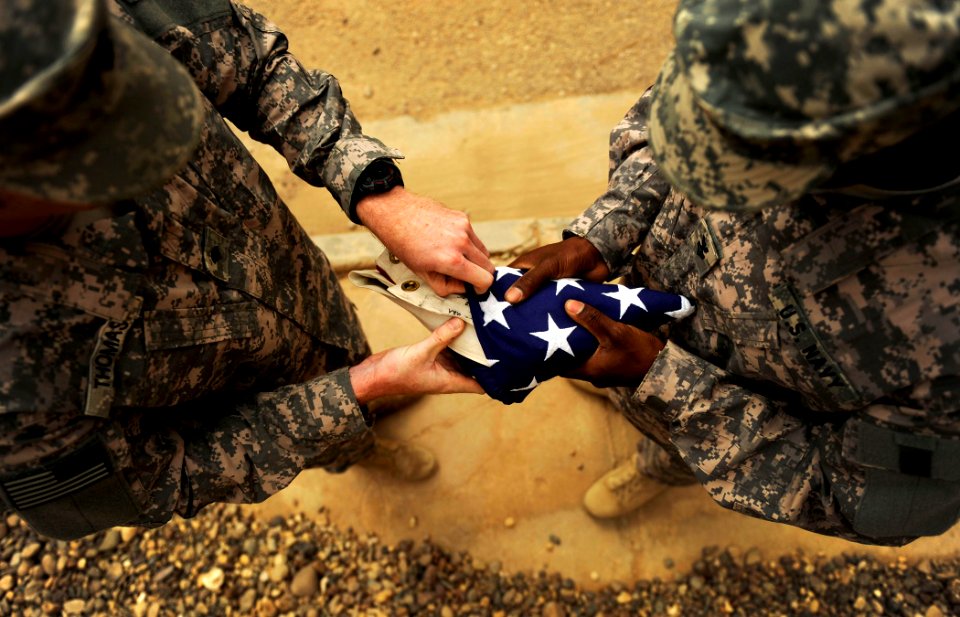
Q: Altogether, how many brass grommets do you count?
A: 2